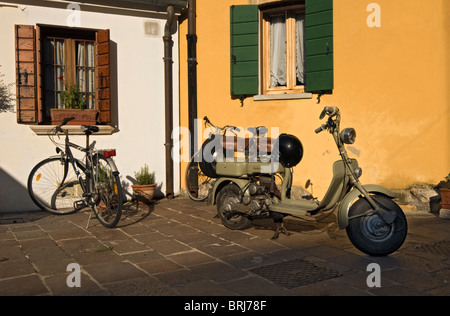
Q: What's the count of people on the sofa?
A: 0